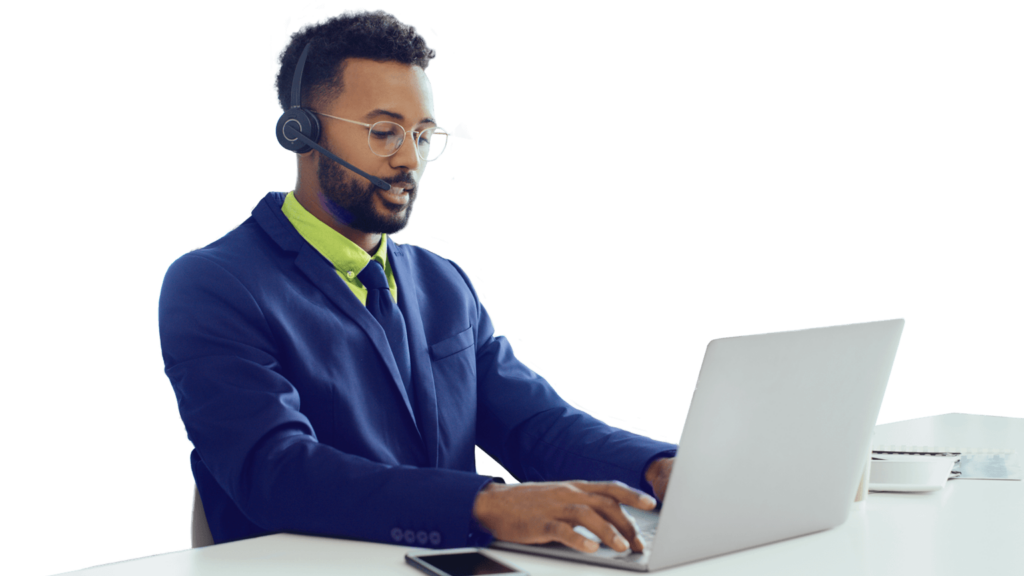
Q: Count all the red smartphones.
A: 0